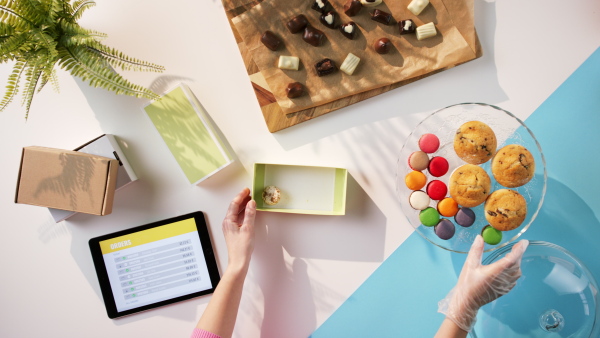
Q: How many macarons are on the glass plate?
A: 11